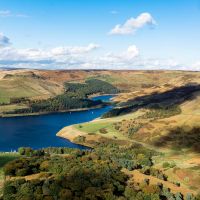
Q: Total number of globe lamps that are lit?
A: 0